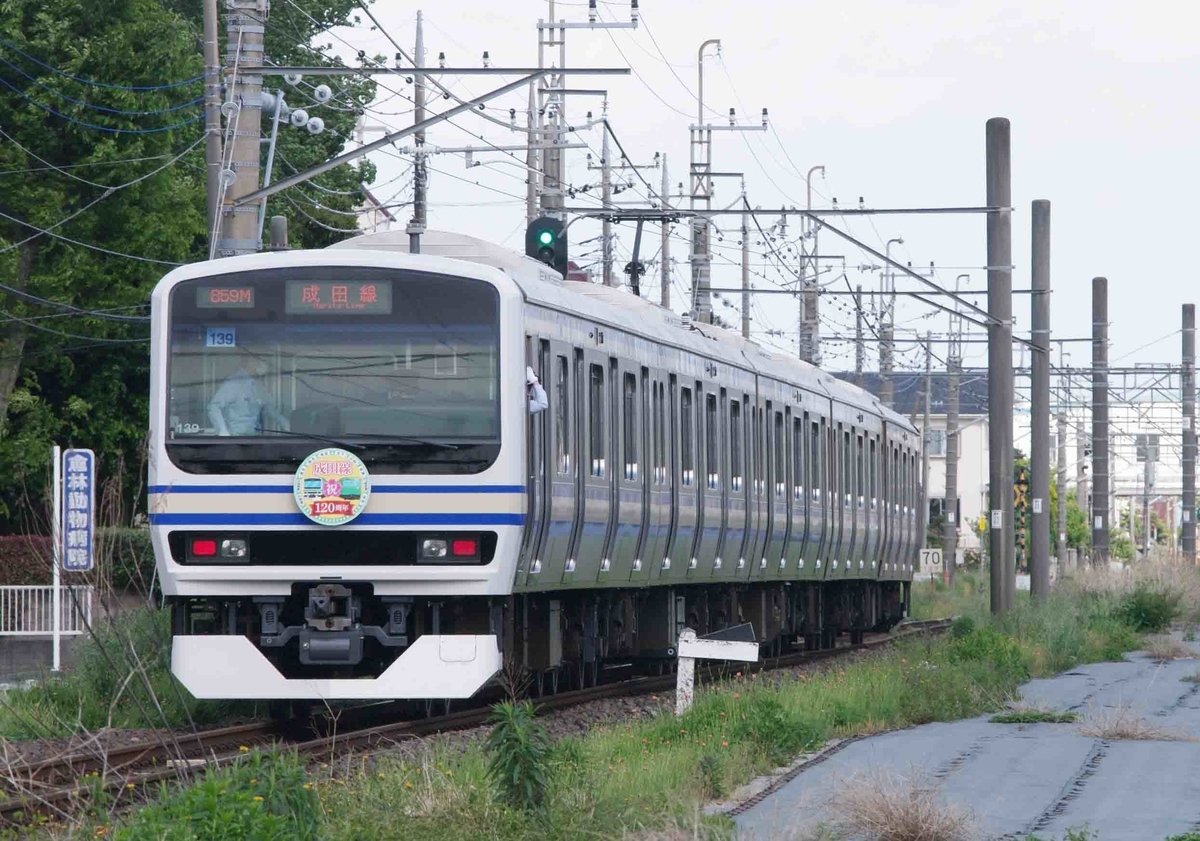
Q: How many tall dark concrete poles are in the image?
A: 4